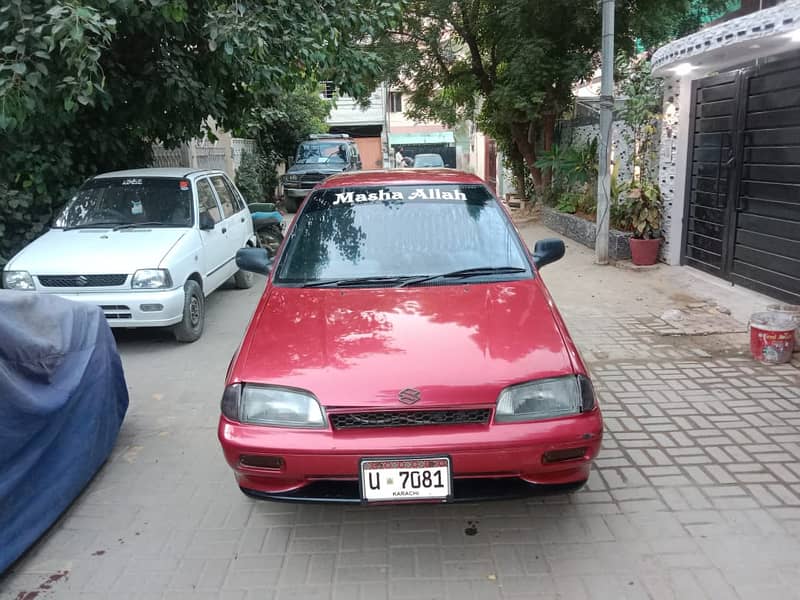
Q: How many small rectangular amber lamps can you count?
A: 2